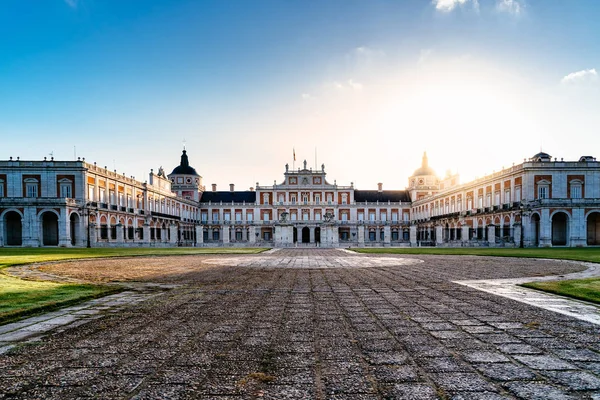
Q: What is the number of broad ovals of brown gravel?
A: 1